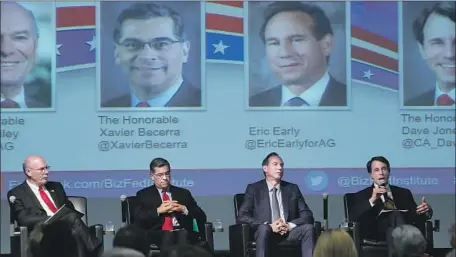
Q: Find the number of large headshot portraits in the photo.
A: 4